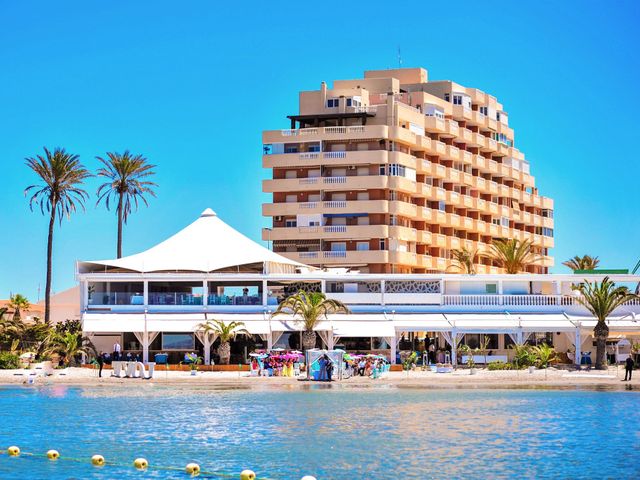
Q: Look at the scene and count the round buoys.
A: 7